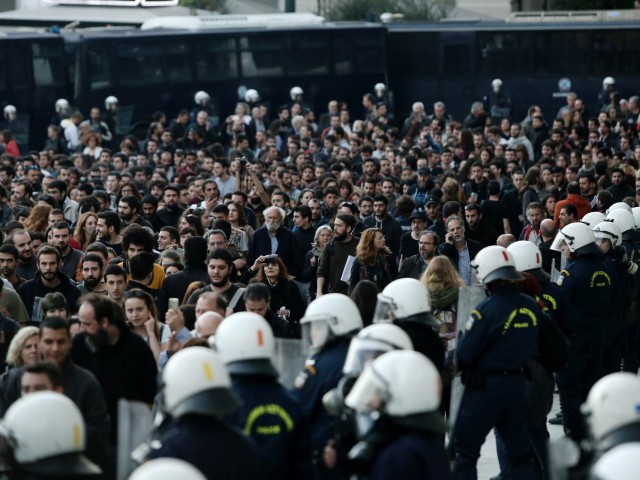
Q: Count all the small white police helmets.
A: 9